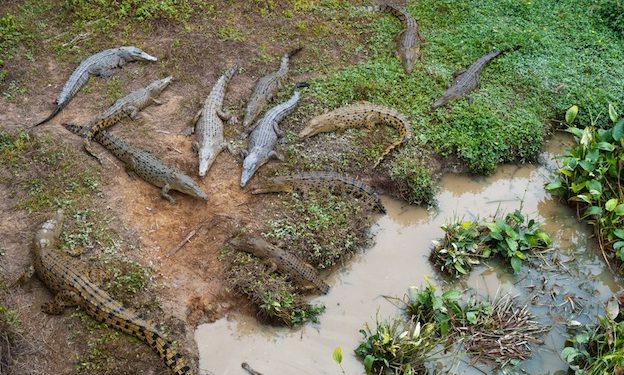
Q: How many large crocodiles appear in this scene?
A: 12